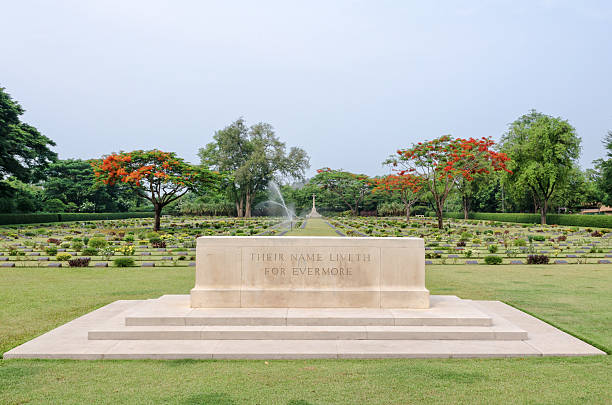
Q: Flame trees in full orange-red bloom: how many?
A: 3